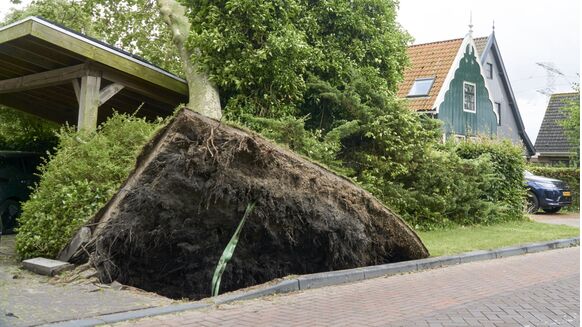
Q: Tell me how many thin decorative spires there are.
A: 2